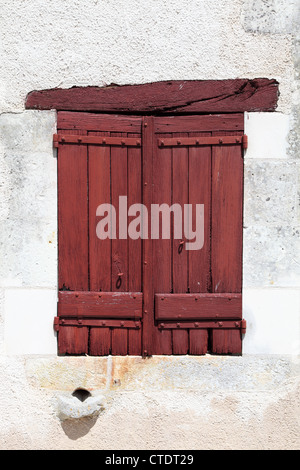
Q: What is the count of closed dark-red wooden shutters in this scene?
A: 2